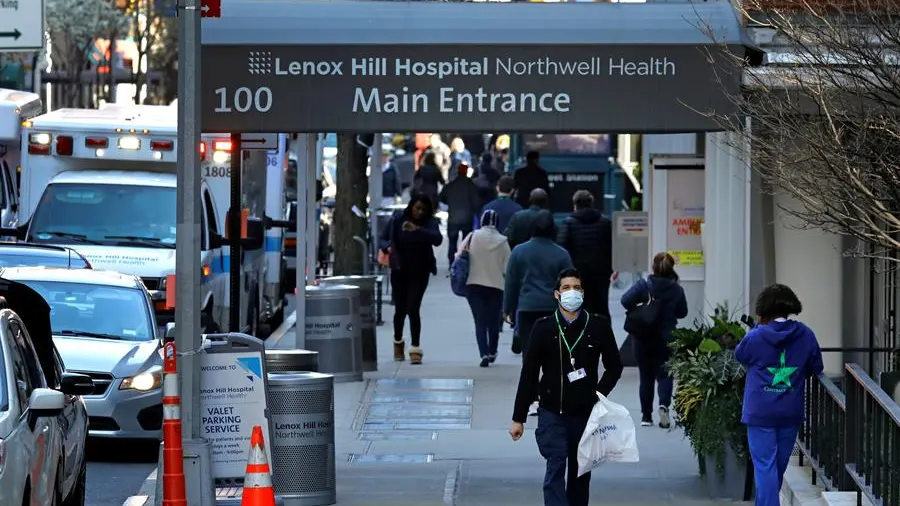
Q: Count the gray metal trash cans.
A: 4